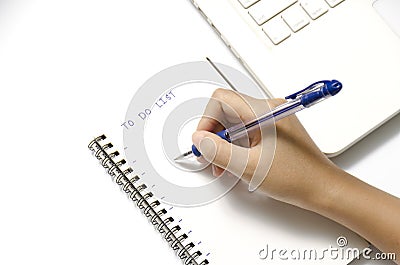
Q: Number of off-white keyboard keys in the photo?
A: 6